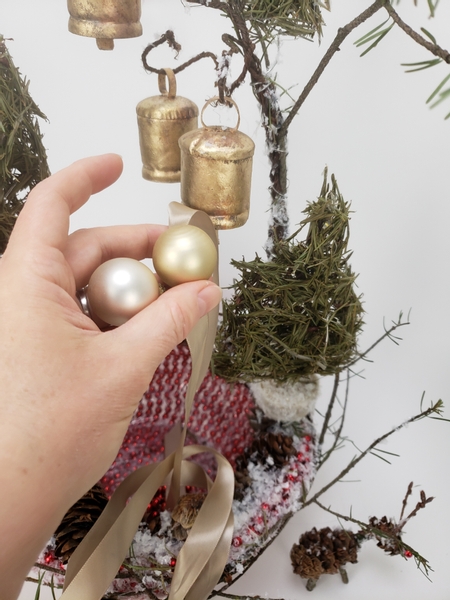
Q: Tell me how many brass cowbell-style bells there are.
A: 3